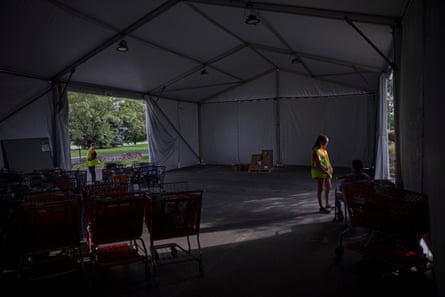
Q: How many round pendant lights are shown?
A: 4